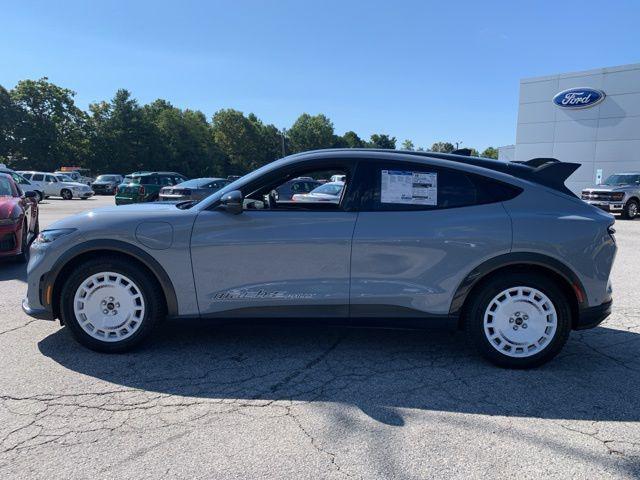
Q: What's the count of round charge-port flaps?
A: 1